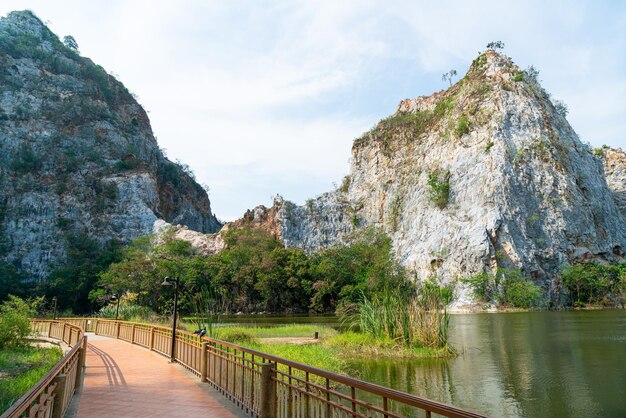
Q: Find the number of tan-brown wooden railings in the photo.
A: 2